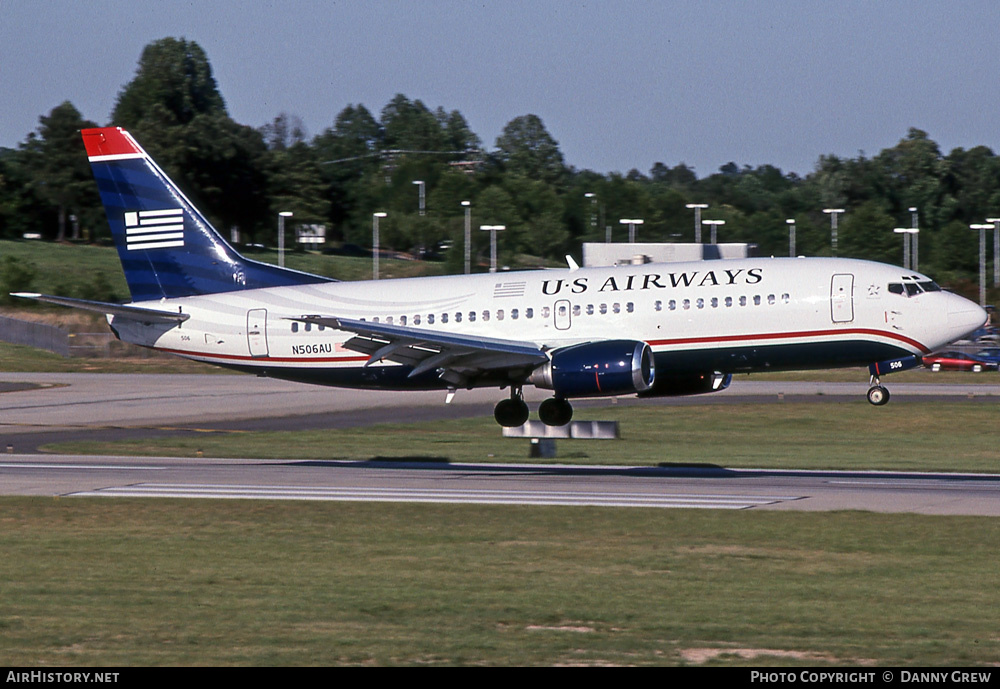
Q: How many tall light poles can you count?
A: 15